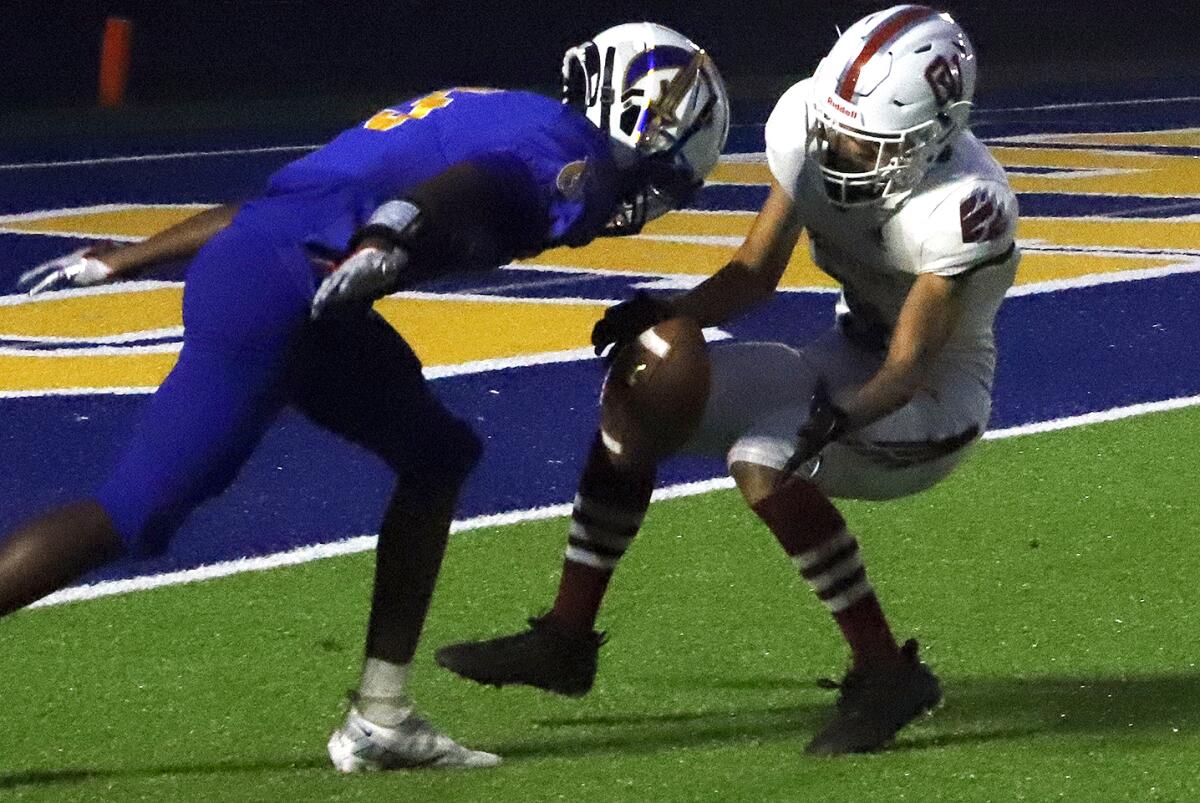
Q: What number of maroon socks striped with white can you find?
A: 2